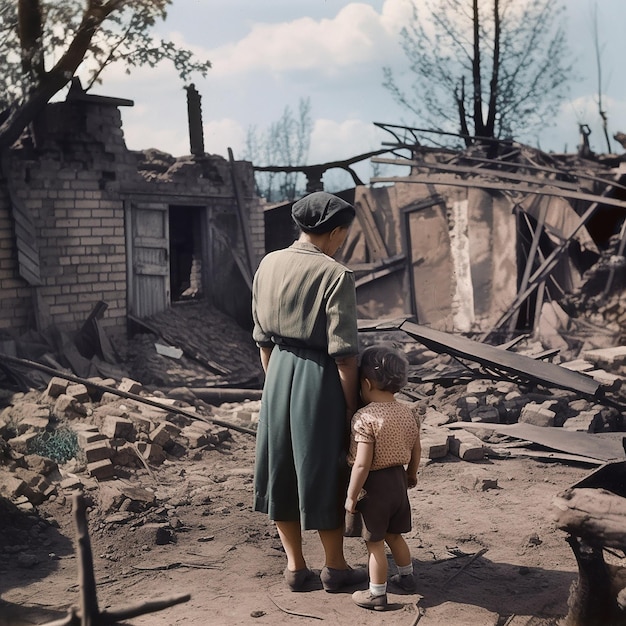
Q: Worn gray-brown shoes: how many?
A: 4